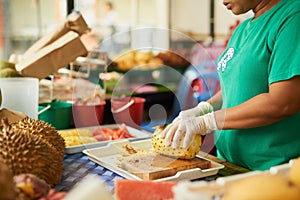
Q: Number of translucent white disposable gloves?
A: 2